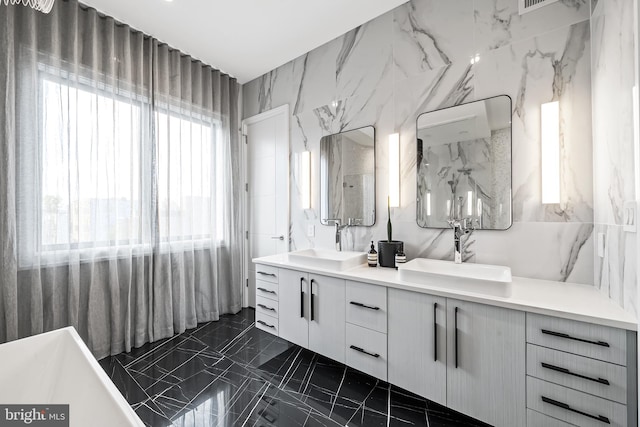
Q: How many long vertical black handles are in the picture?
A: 4